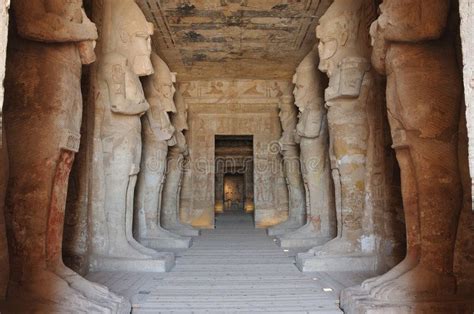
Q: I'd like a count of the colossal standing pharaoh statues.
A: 8